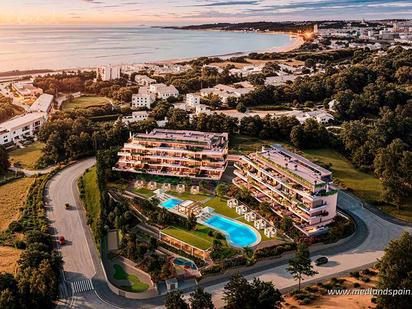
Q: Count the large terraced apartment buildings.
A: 2